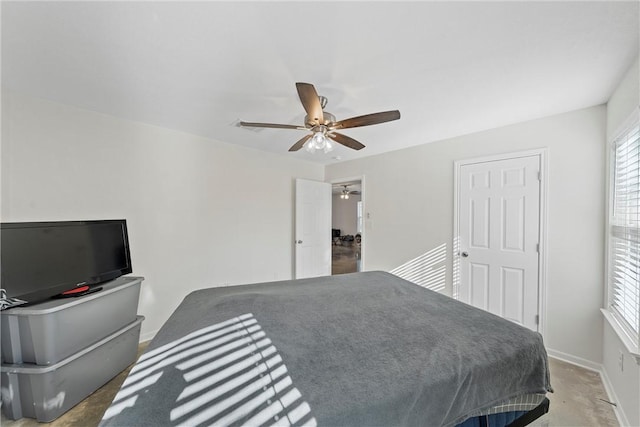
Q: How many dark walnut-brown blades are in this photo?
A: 5